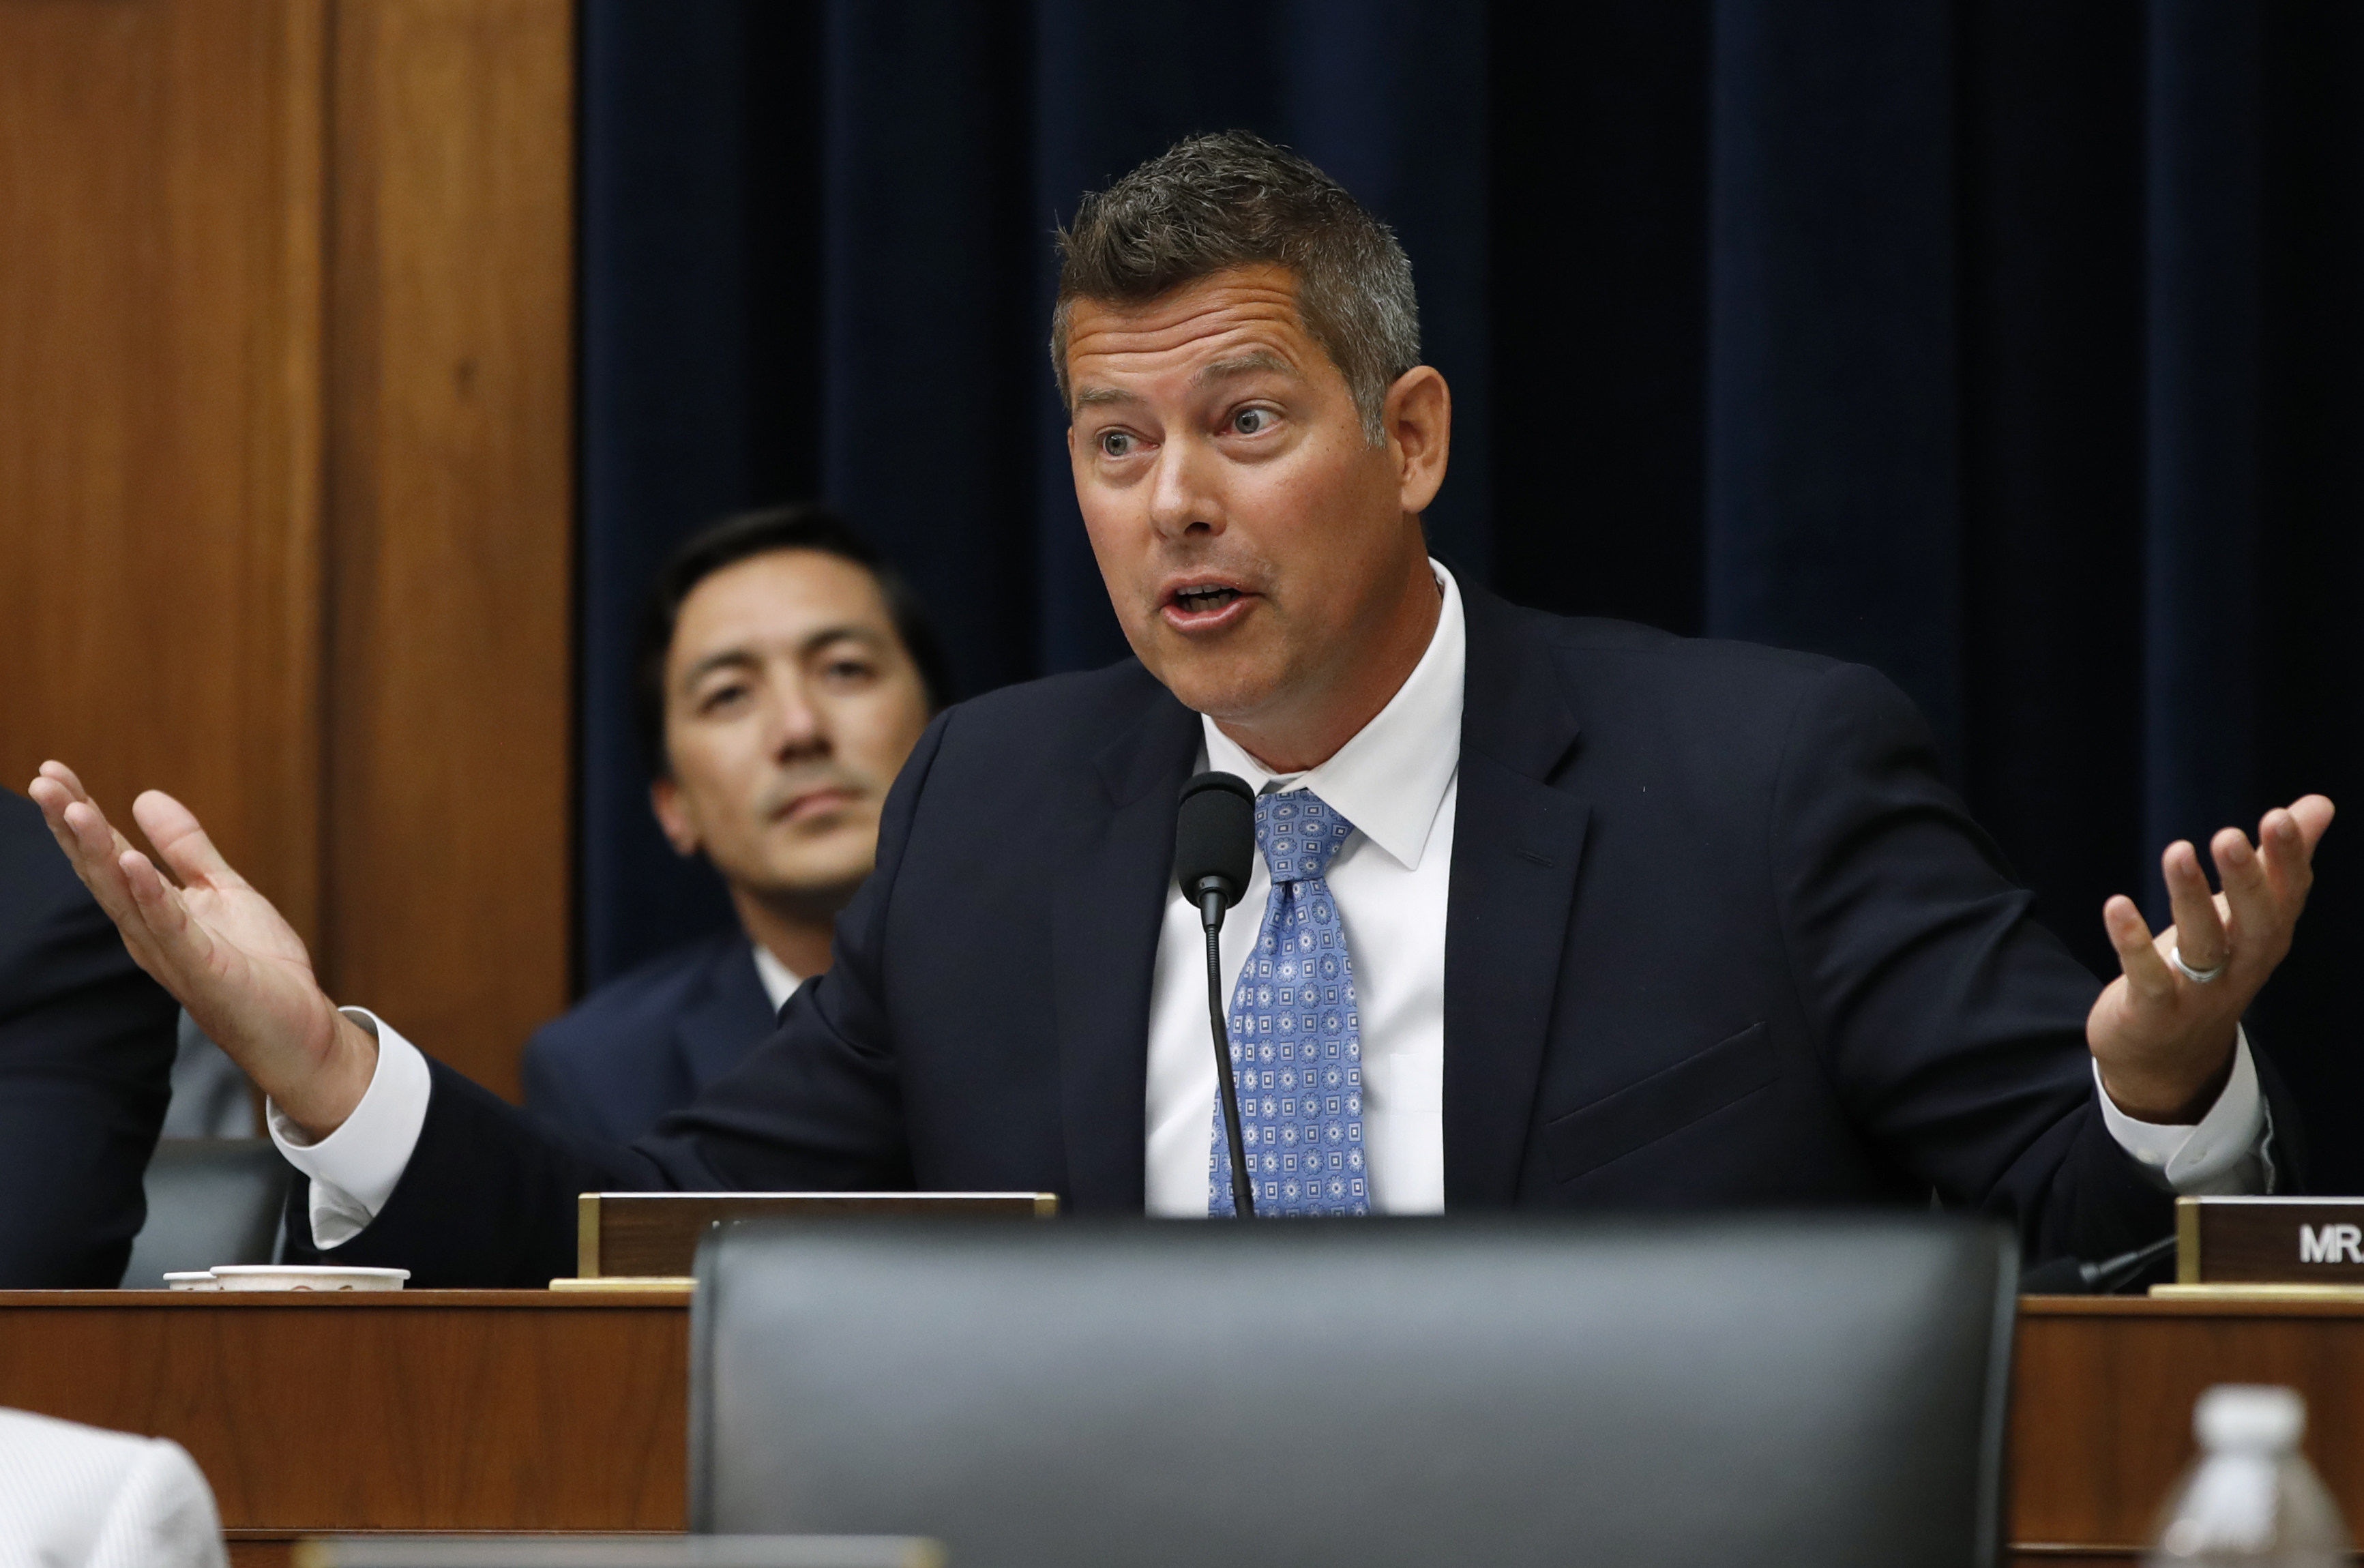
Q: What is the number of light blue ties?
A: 1